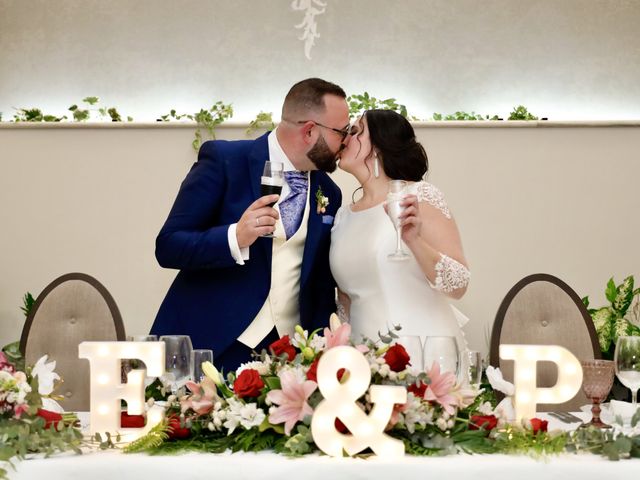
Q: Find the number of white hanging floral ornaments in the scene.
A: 1